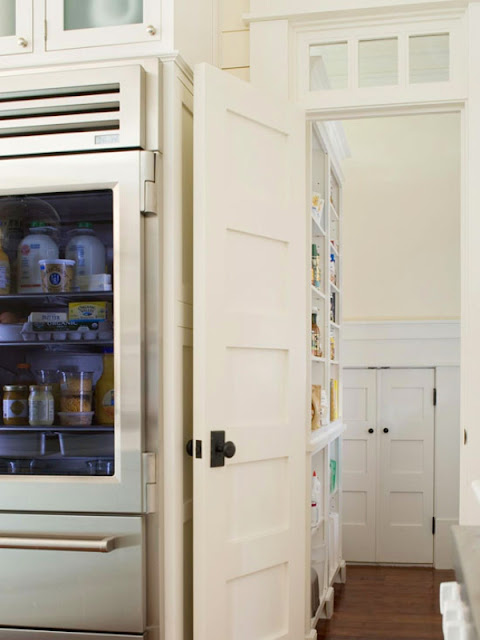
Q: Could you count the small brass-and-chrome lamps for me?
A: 0